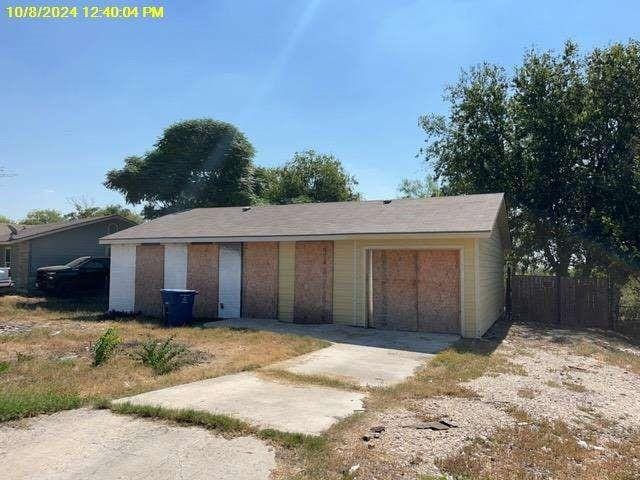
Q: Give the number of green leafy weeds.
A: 2